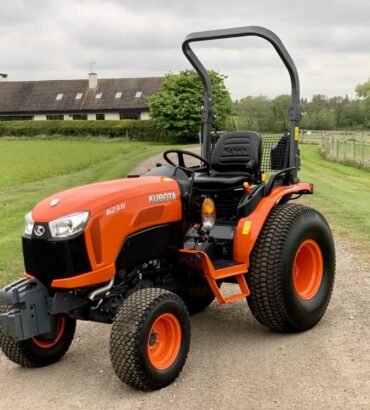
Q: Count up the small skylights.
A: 5